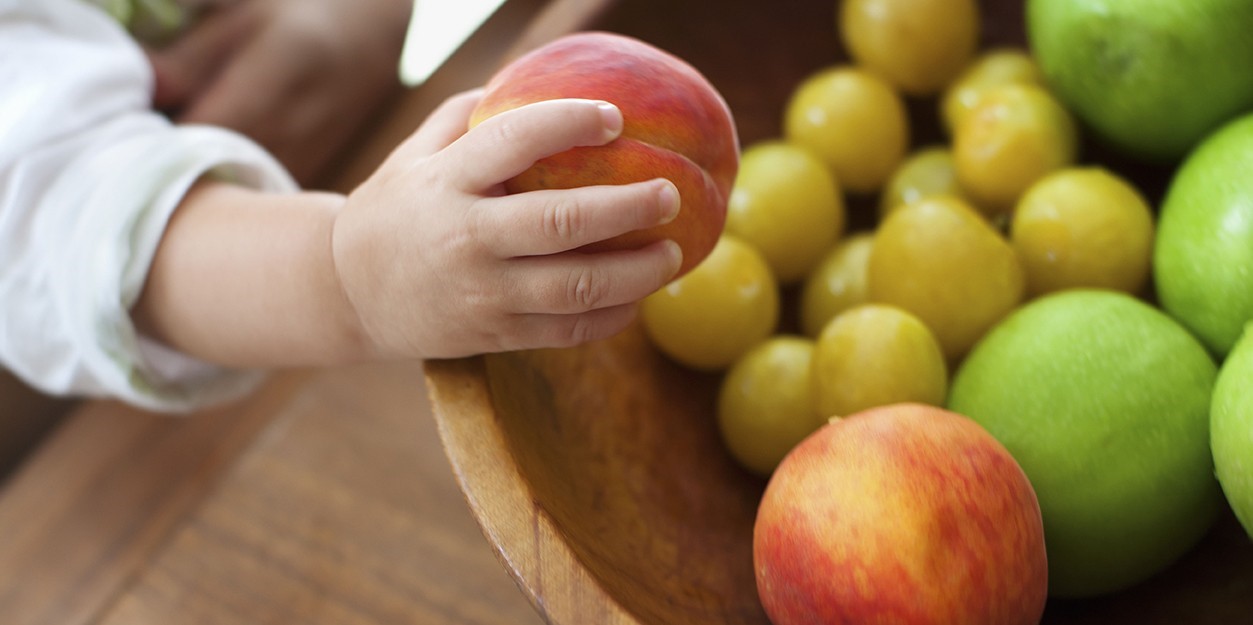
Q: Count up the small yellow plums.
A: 12